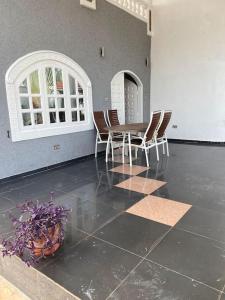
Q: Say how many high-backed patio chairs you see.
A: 4